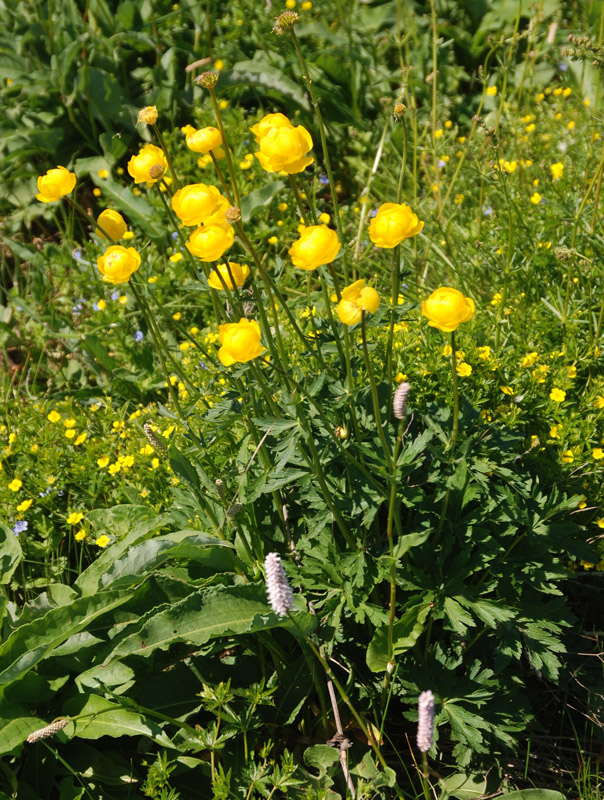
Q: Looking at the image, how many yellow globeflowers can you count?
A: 14